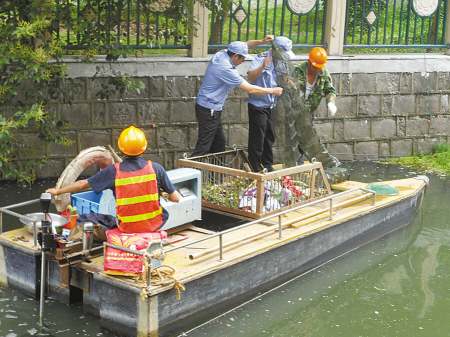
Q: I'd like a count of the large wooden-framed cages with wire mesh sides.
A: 1